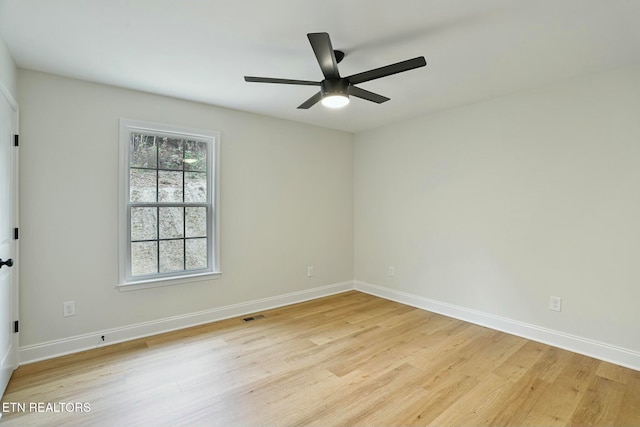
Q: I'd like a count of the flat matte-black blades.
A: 5